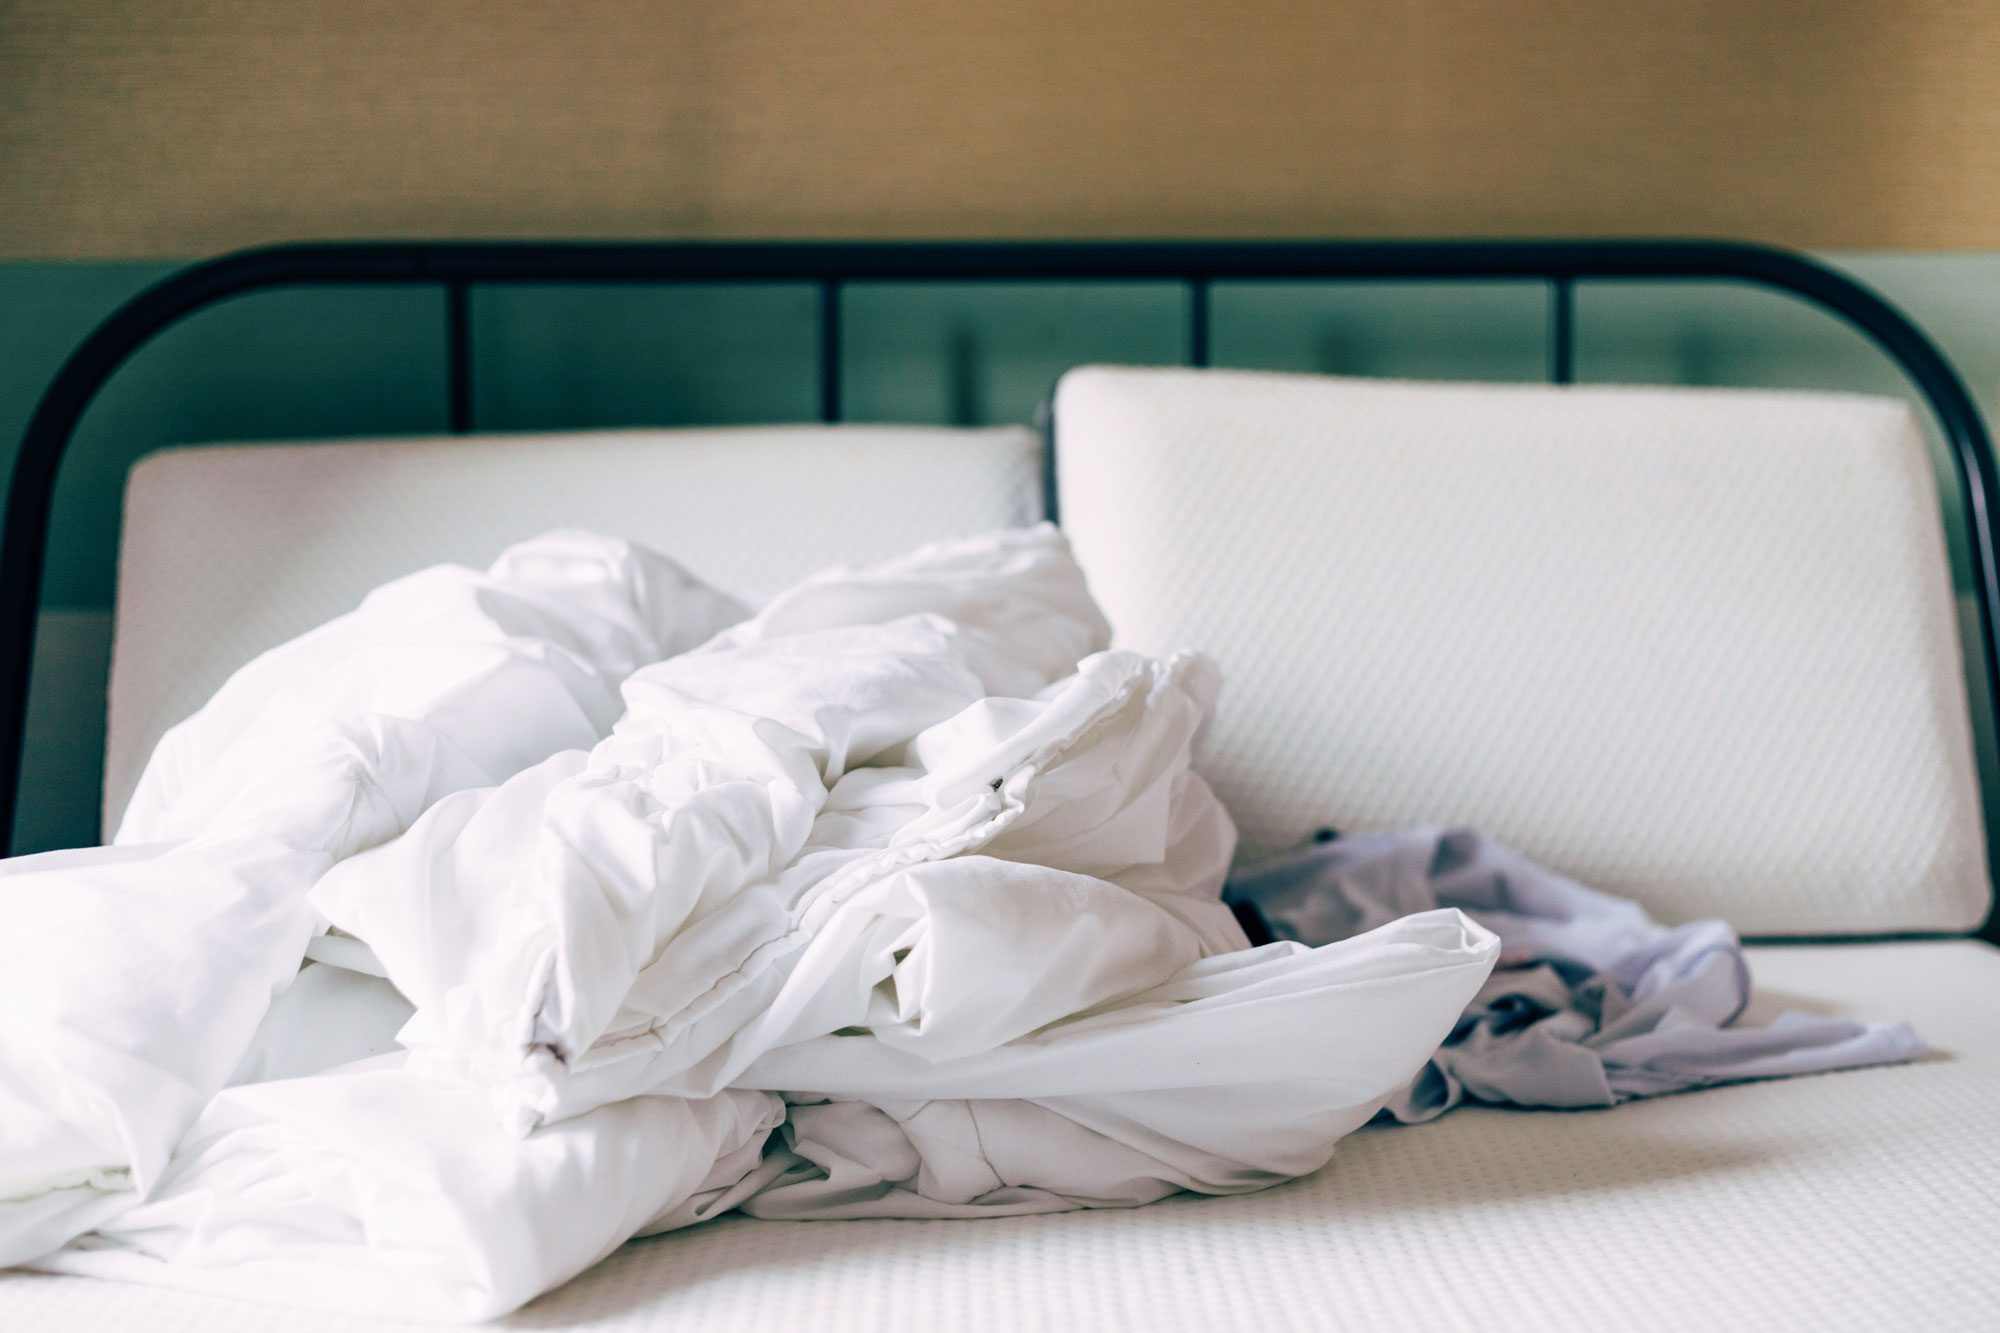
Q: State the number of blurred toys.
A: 0